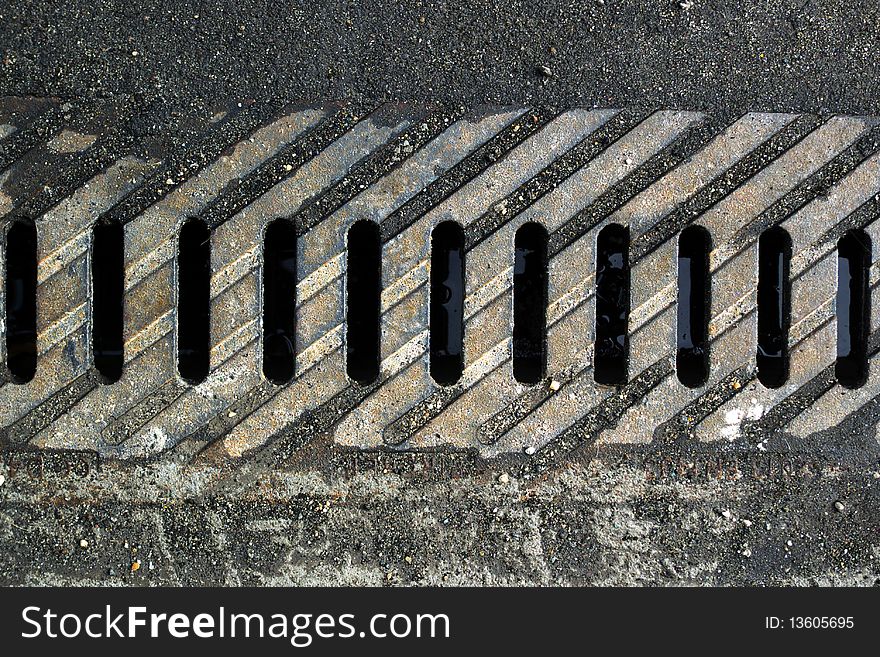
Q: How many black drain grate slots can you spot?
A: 11